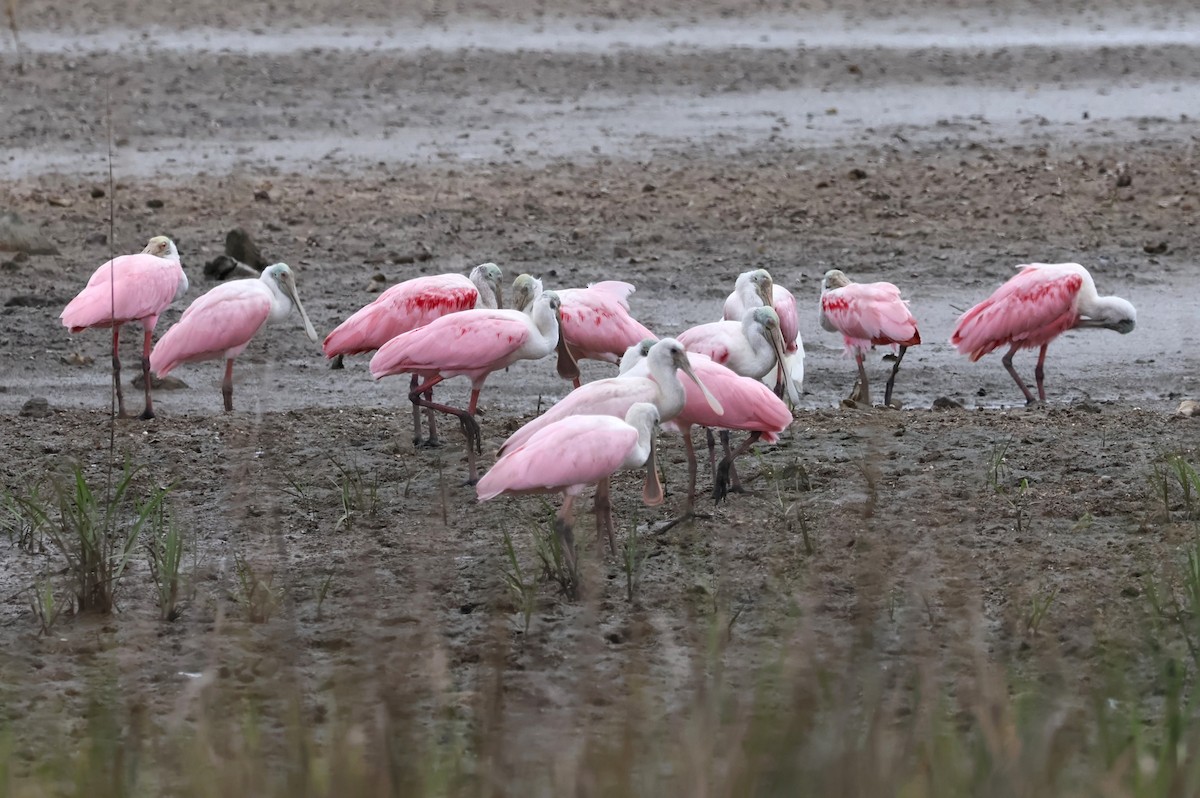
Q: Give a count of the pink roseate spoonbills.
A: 12